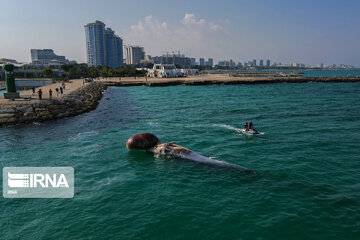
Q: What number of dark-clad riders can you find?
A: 2